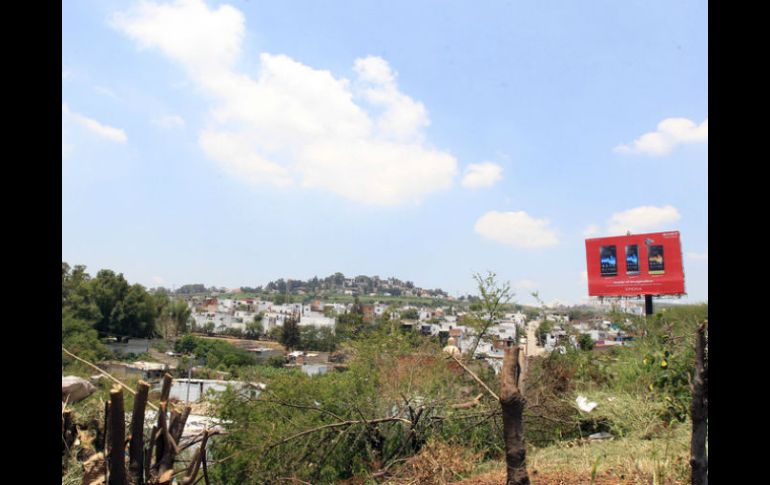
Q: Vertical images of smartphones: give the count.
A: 3